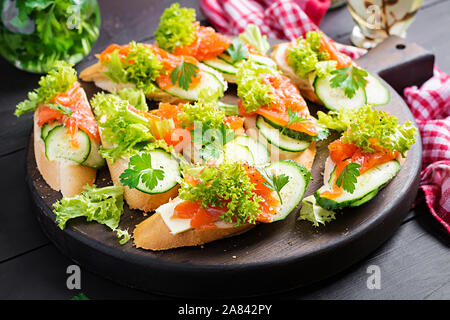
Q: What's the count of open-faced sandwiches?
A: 9